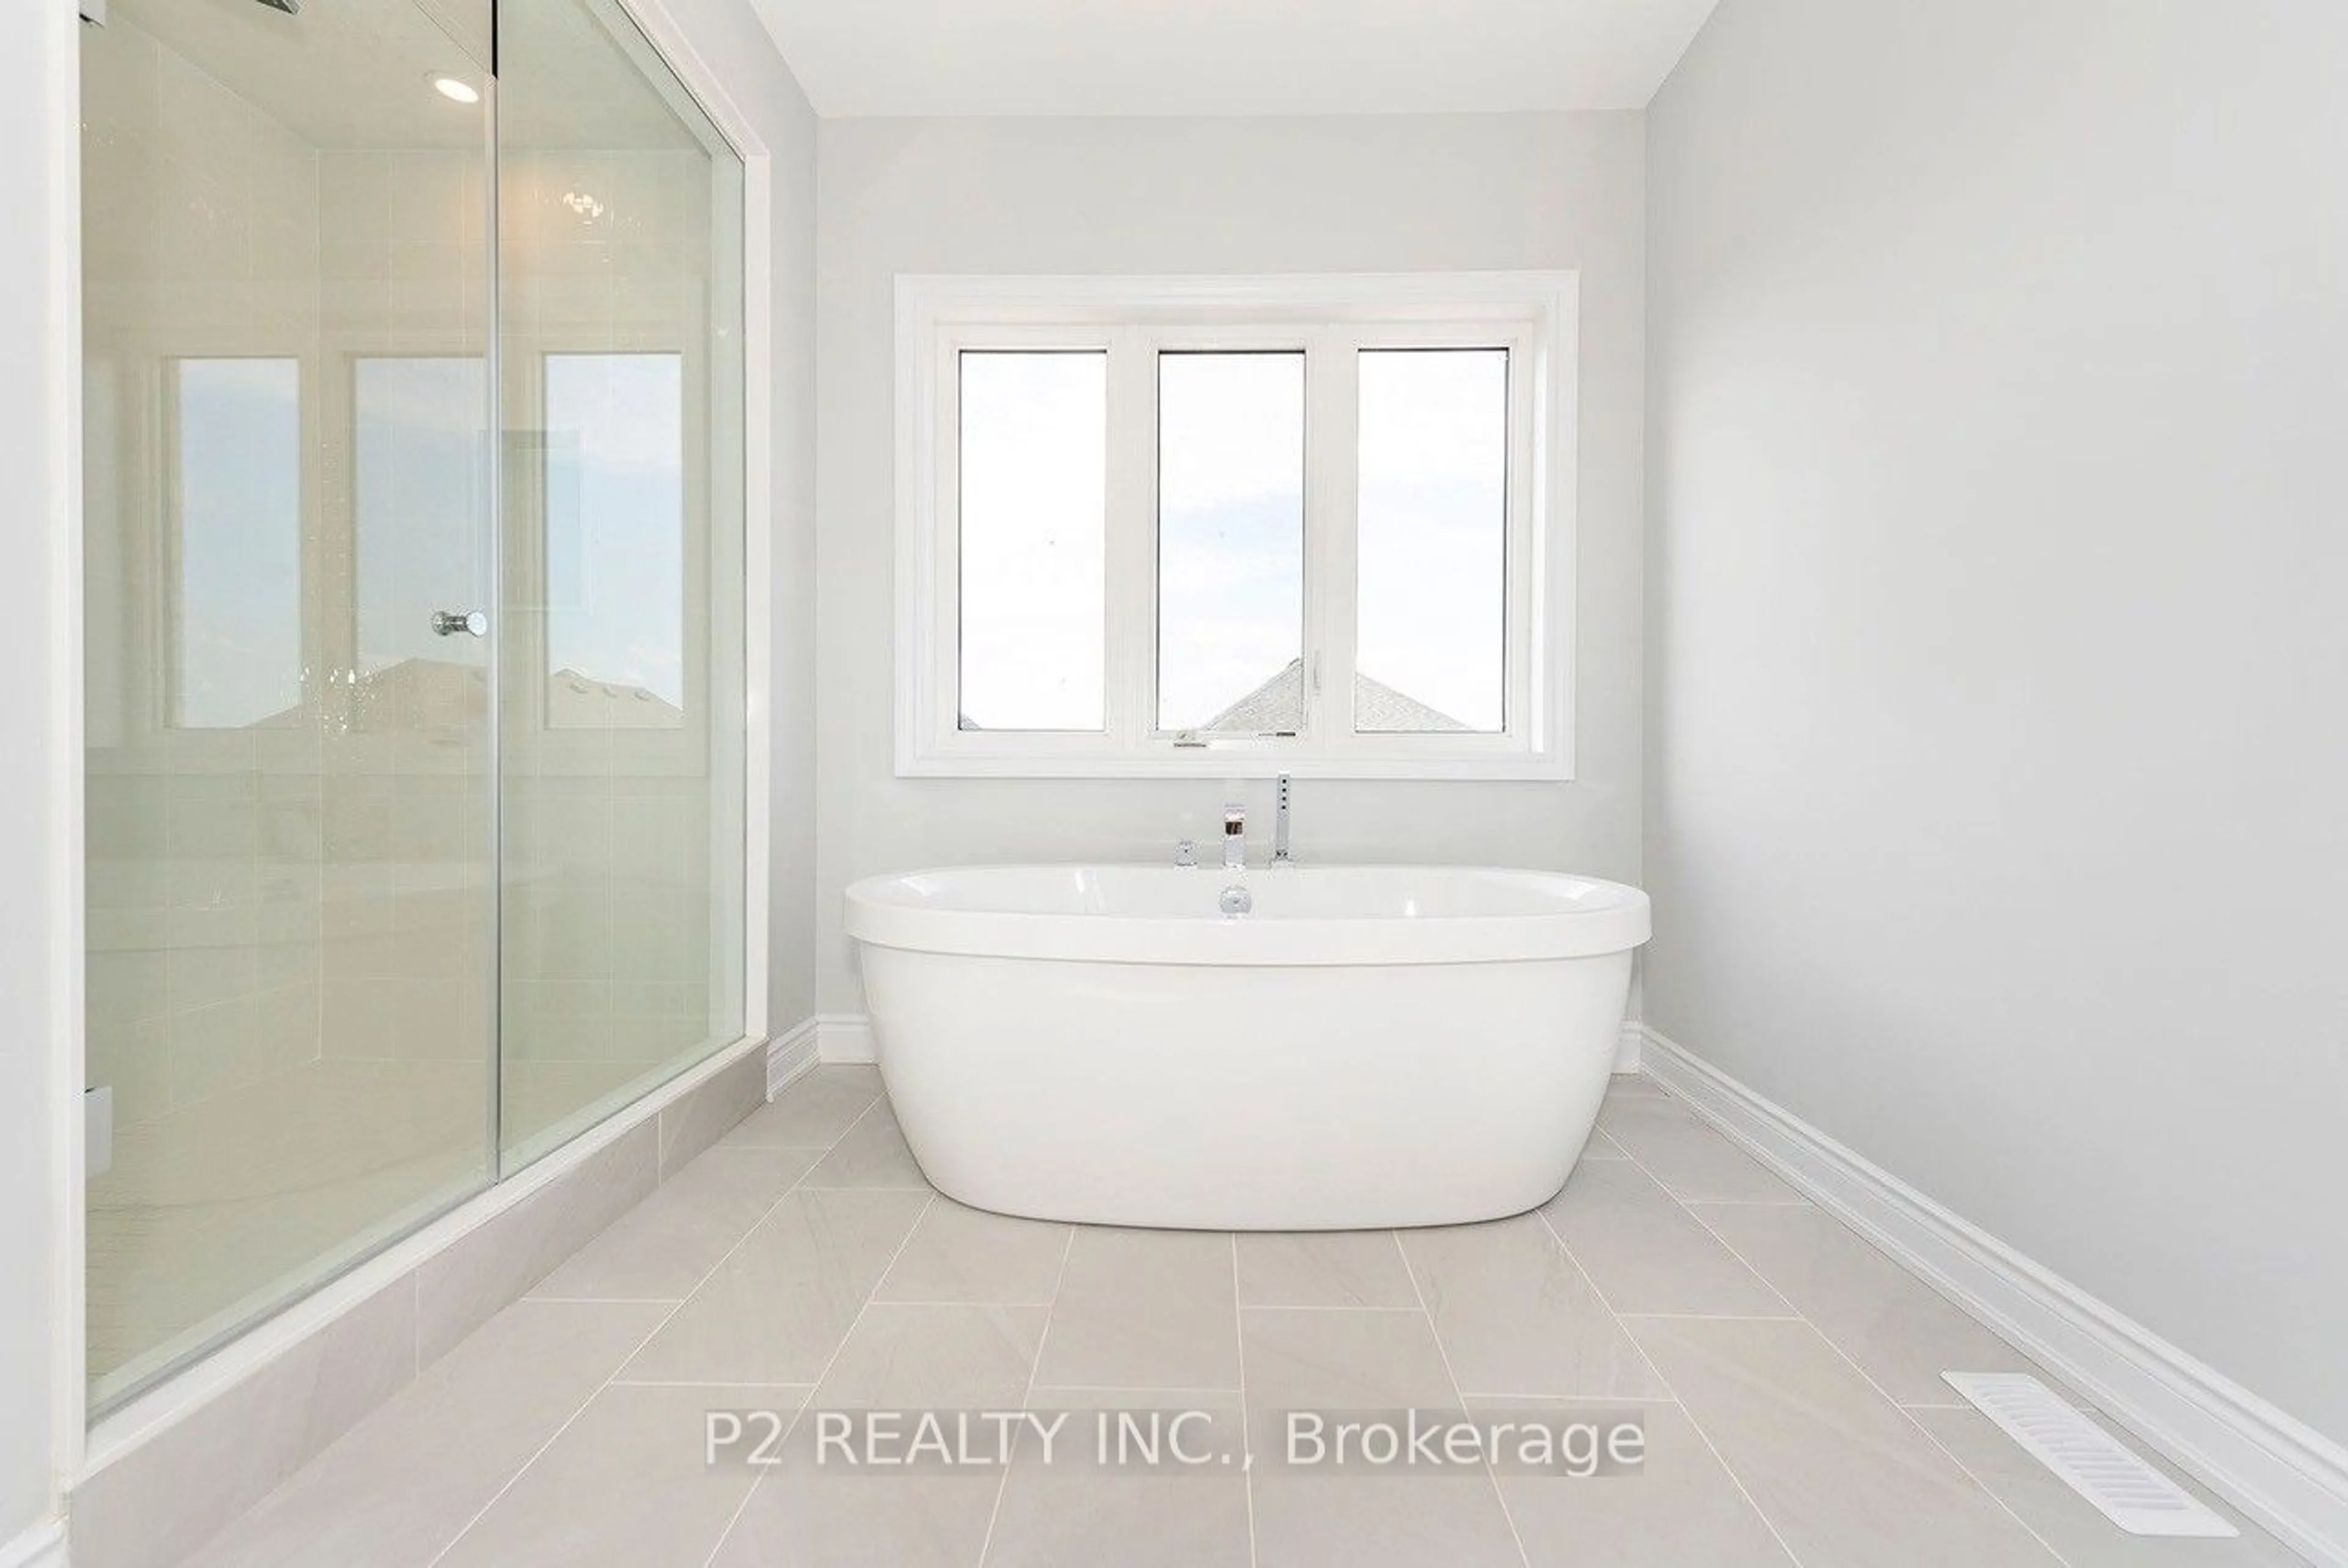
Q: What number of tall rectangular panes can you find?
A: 3